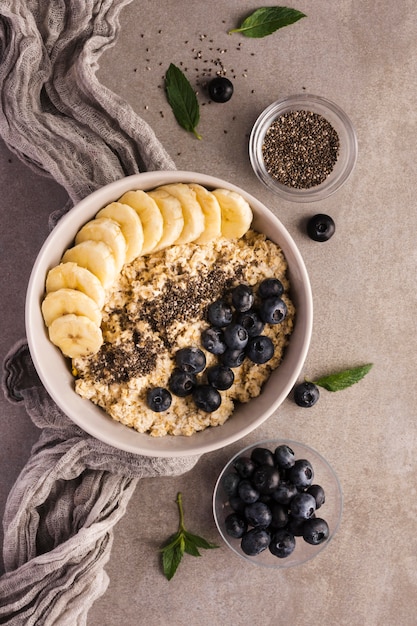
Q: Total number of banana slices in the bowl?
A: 11